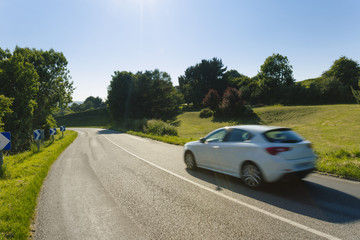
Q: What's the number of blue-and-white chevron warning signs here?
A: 4